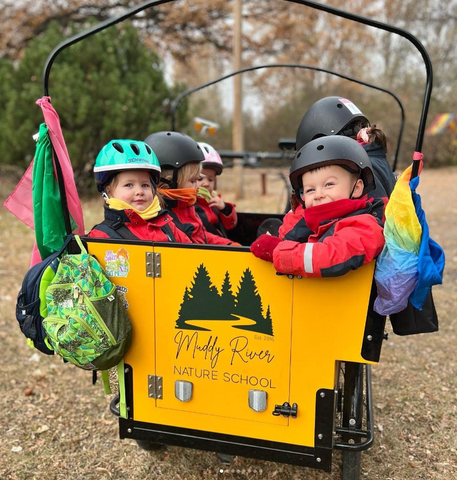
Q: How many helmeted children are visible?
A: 5